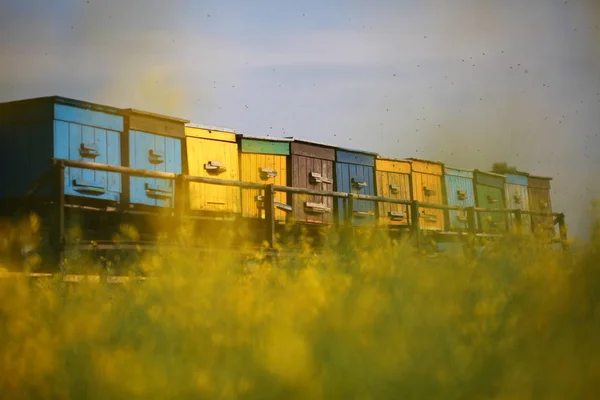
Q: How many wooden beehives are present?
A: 12